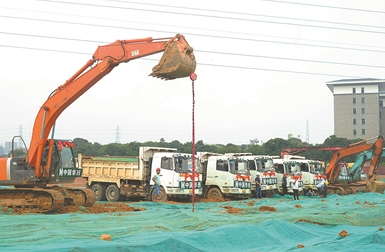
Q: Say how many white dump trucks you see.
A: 5